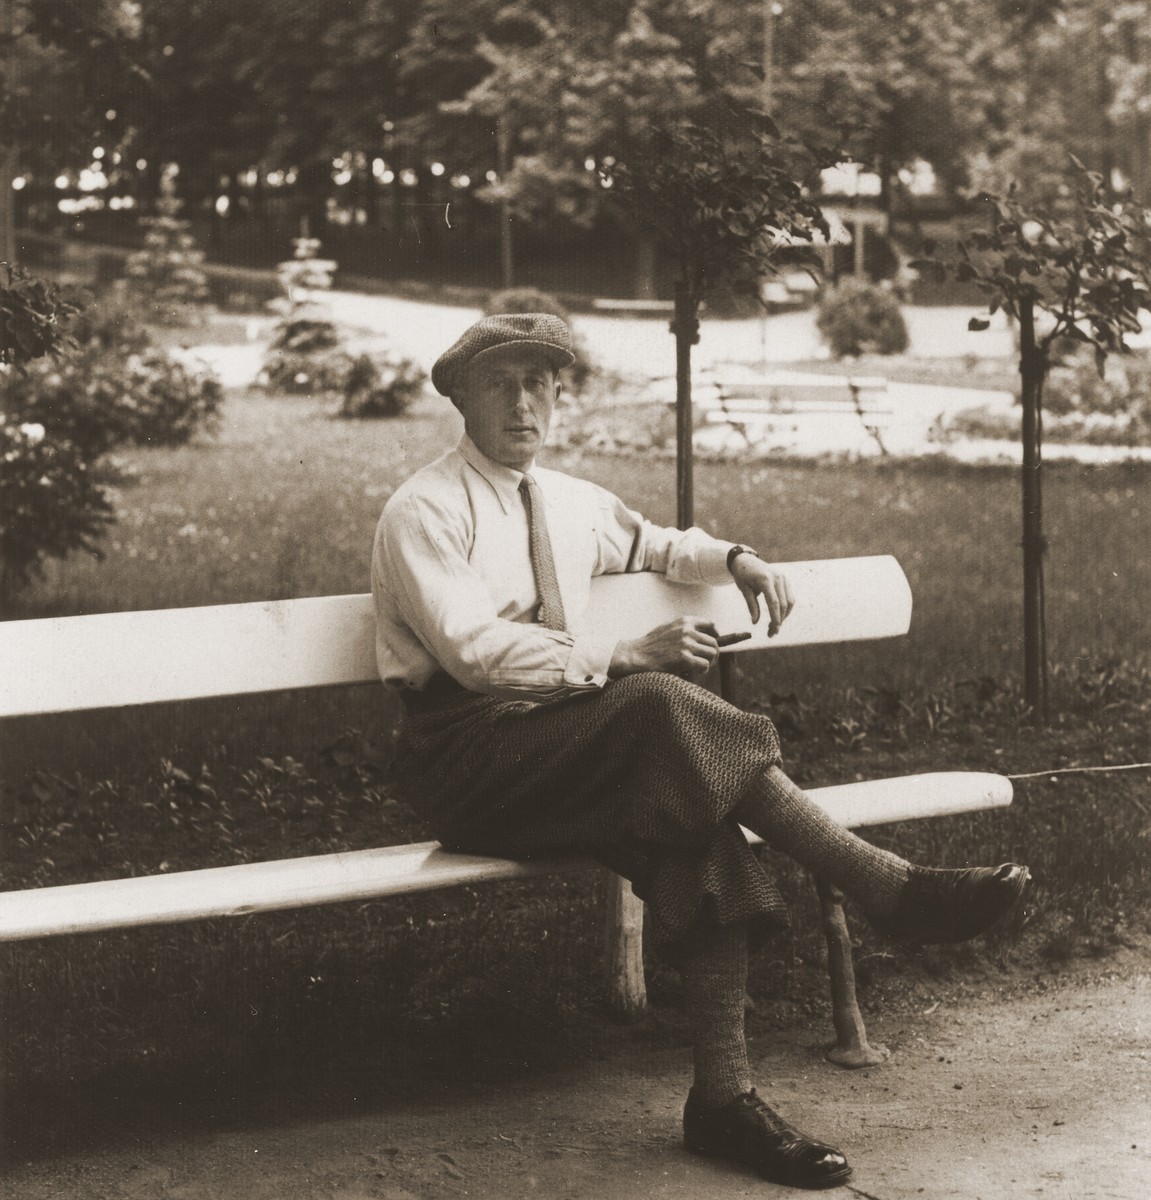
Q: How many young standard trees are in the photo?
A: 2